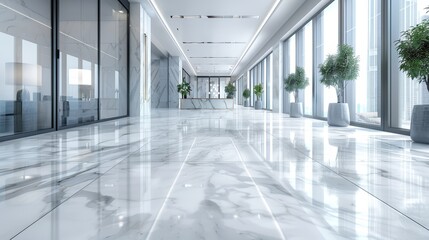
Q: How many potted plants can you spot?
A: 7